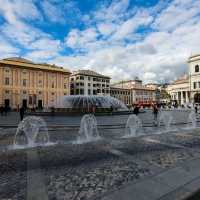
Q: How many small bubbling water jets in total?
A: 5